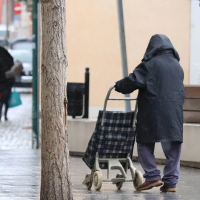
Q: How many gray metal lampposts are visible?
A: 1